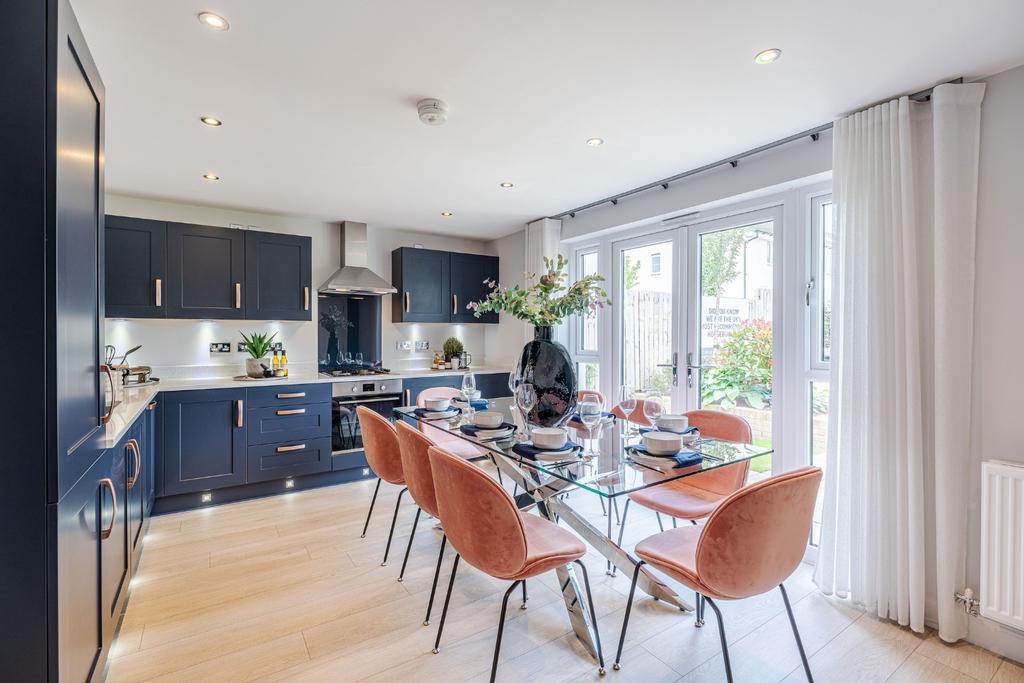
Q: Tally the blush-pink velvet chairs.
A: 8